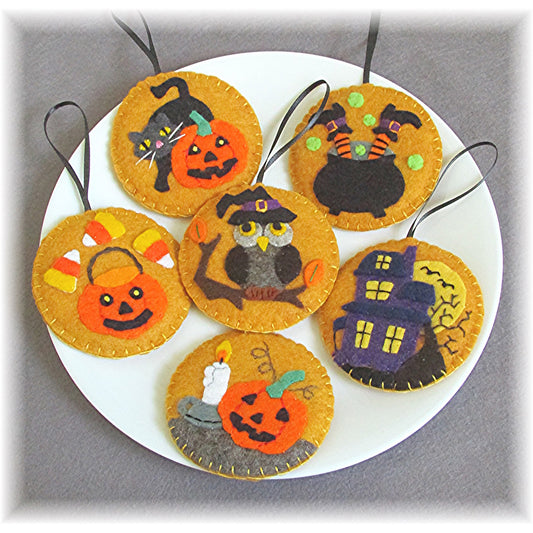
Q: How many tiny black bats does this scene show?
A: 2